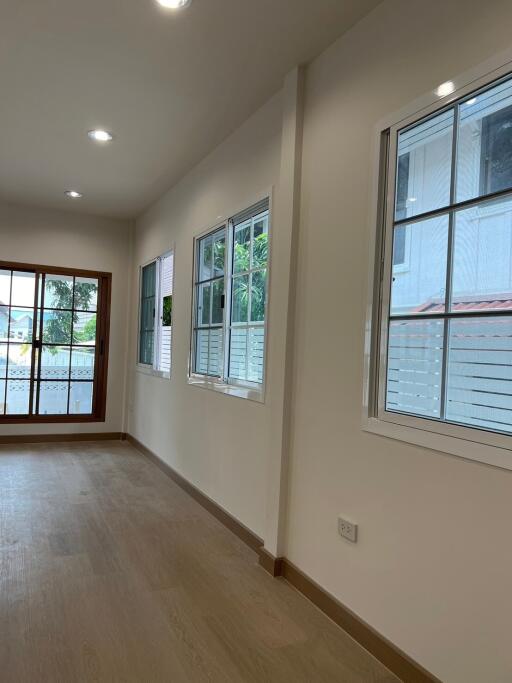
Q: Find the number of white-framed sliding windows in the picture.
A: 3